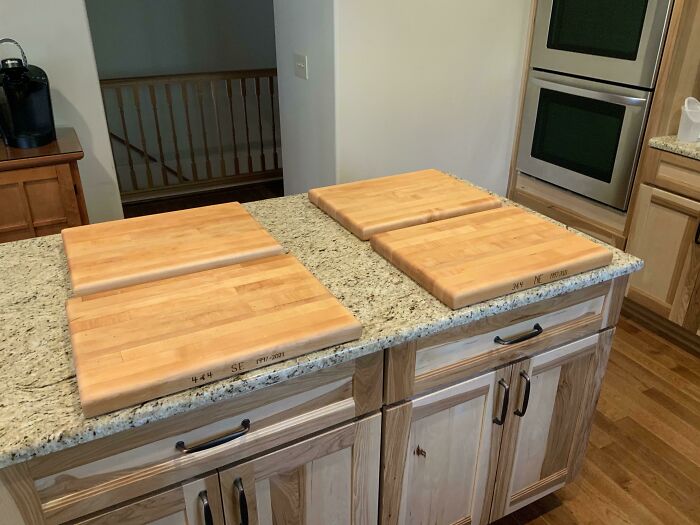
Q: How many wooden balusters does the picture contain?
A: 11